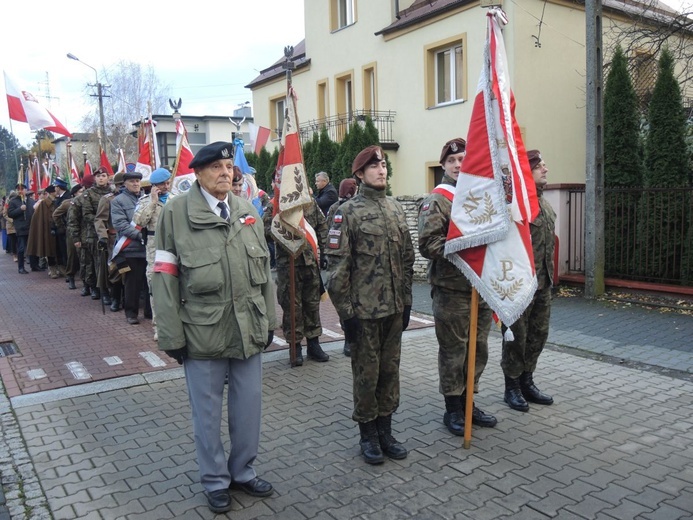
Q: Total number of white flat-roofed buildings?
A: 1